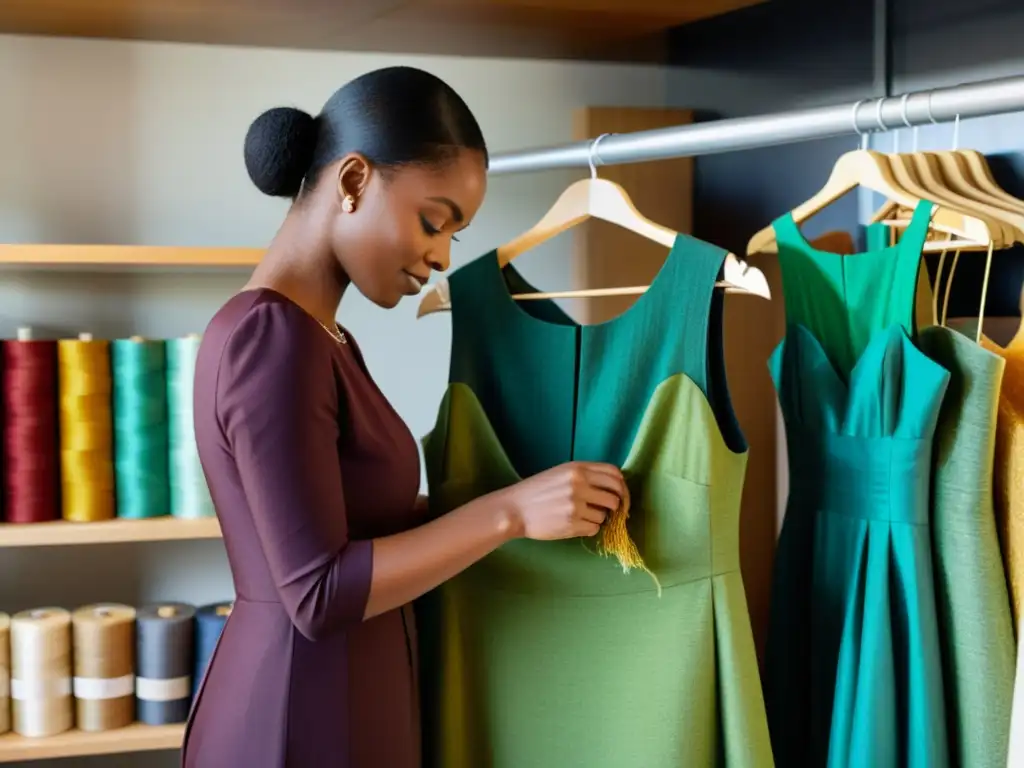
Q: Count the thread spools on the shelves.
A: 9